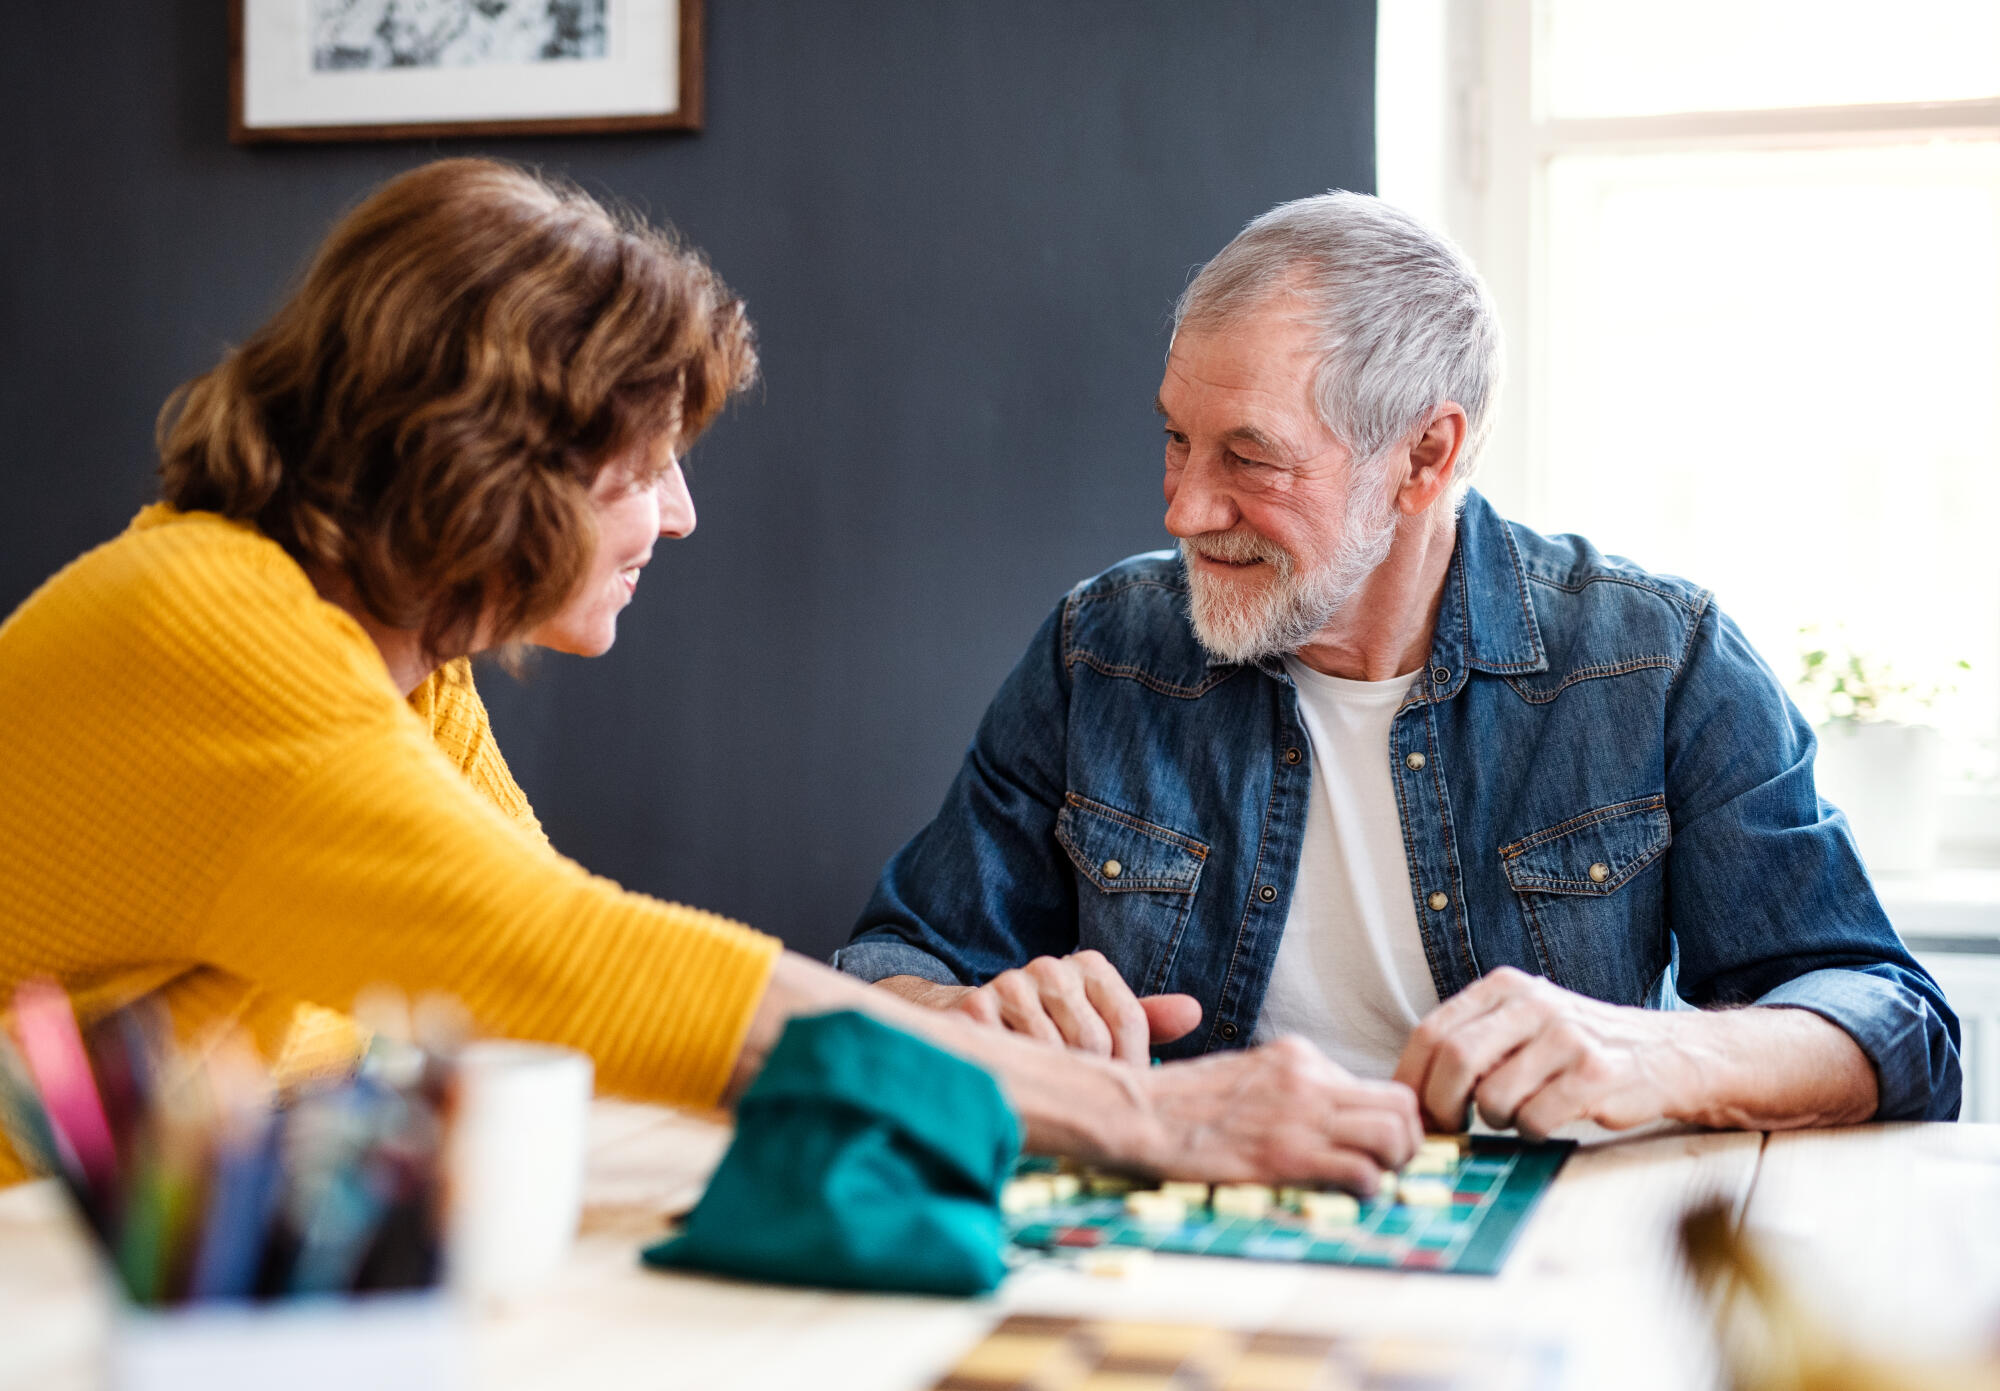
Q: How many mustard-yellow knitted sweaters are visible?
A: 1